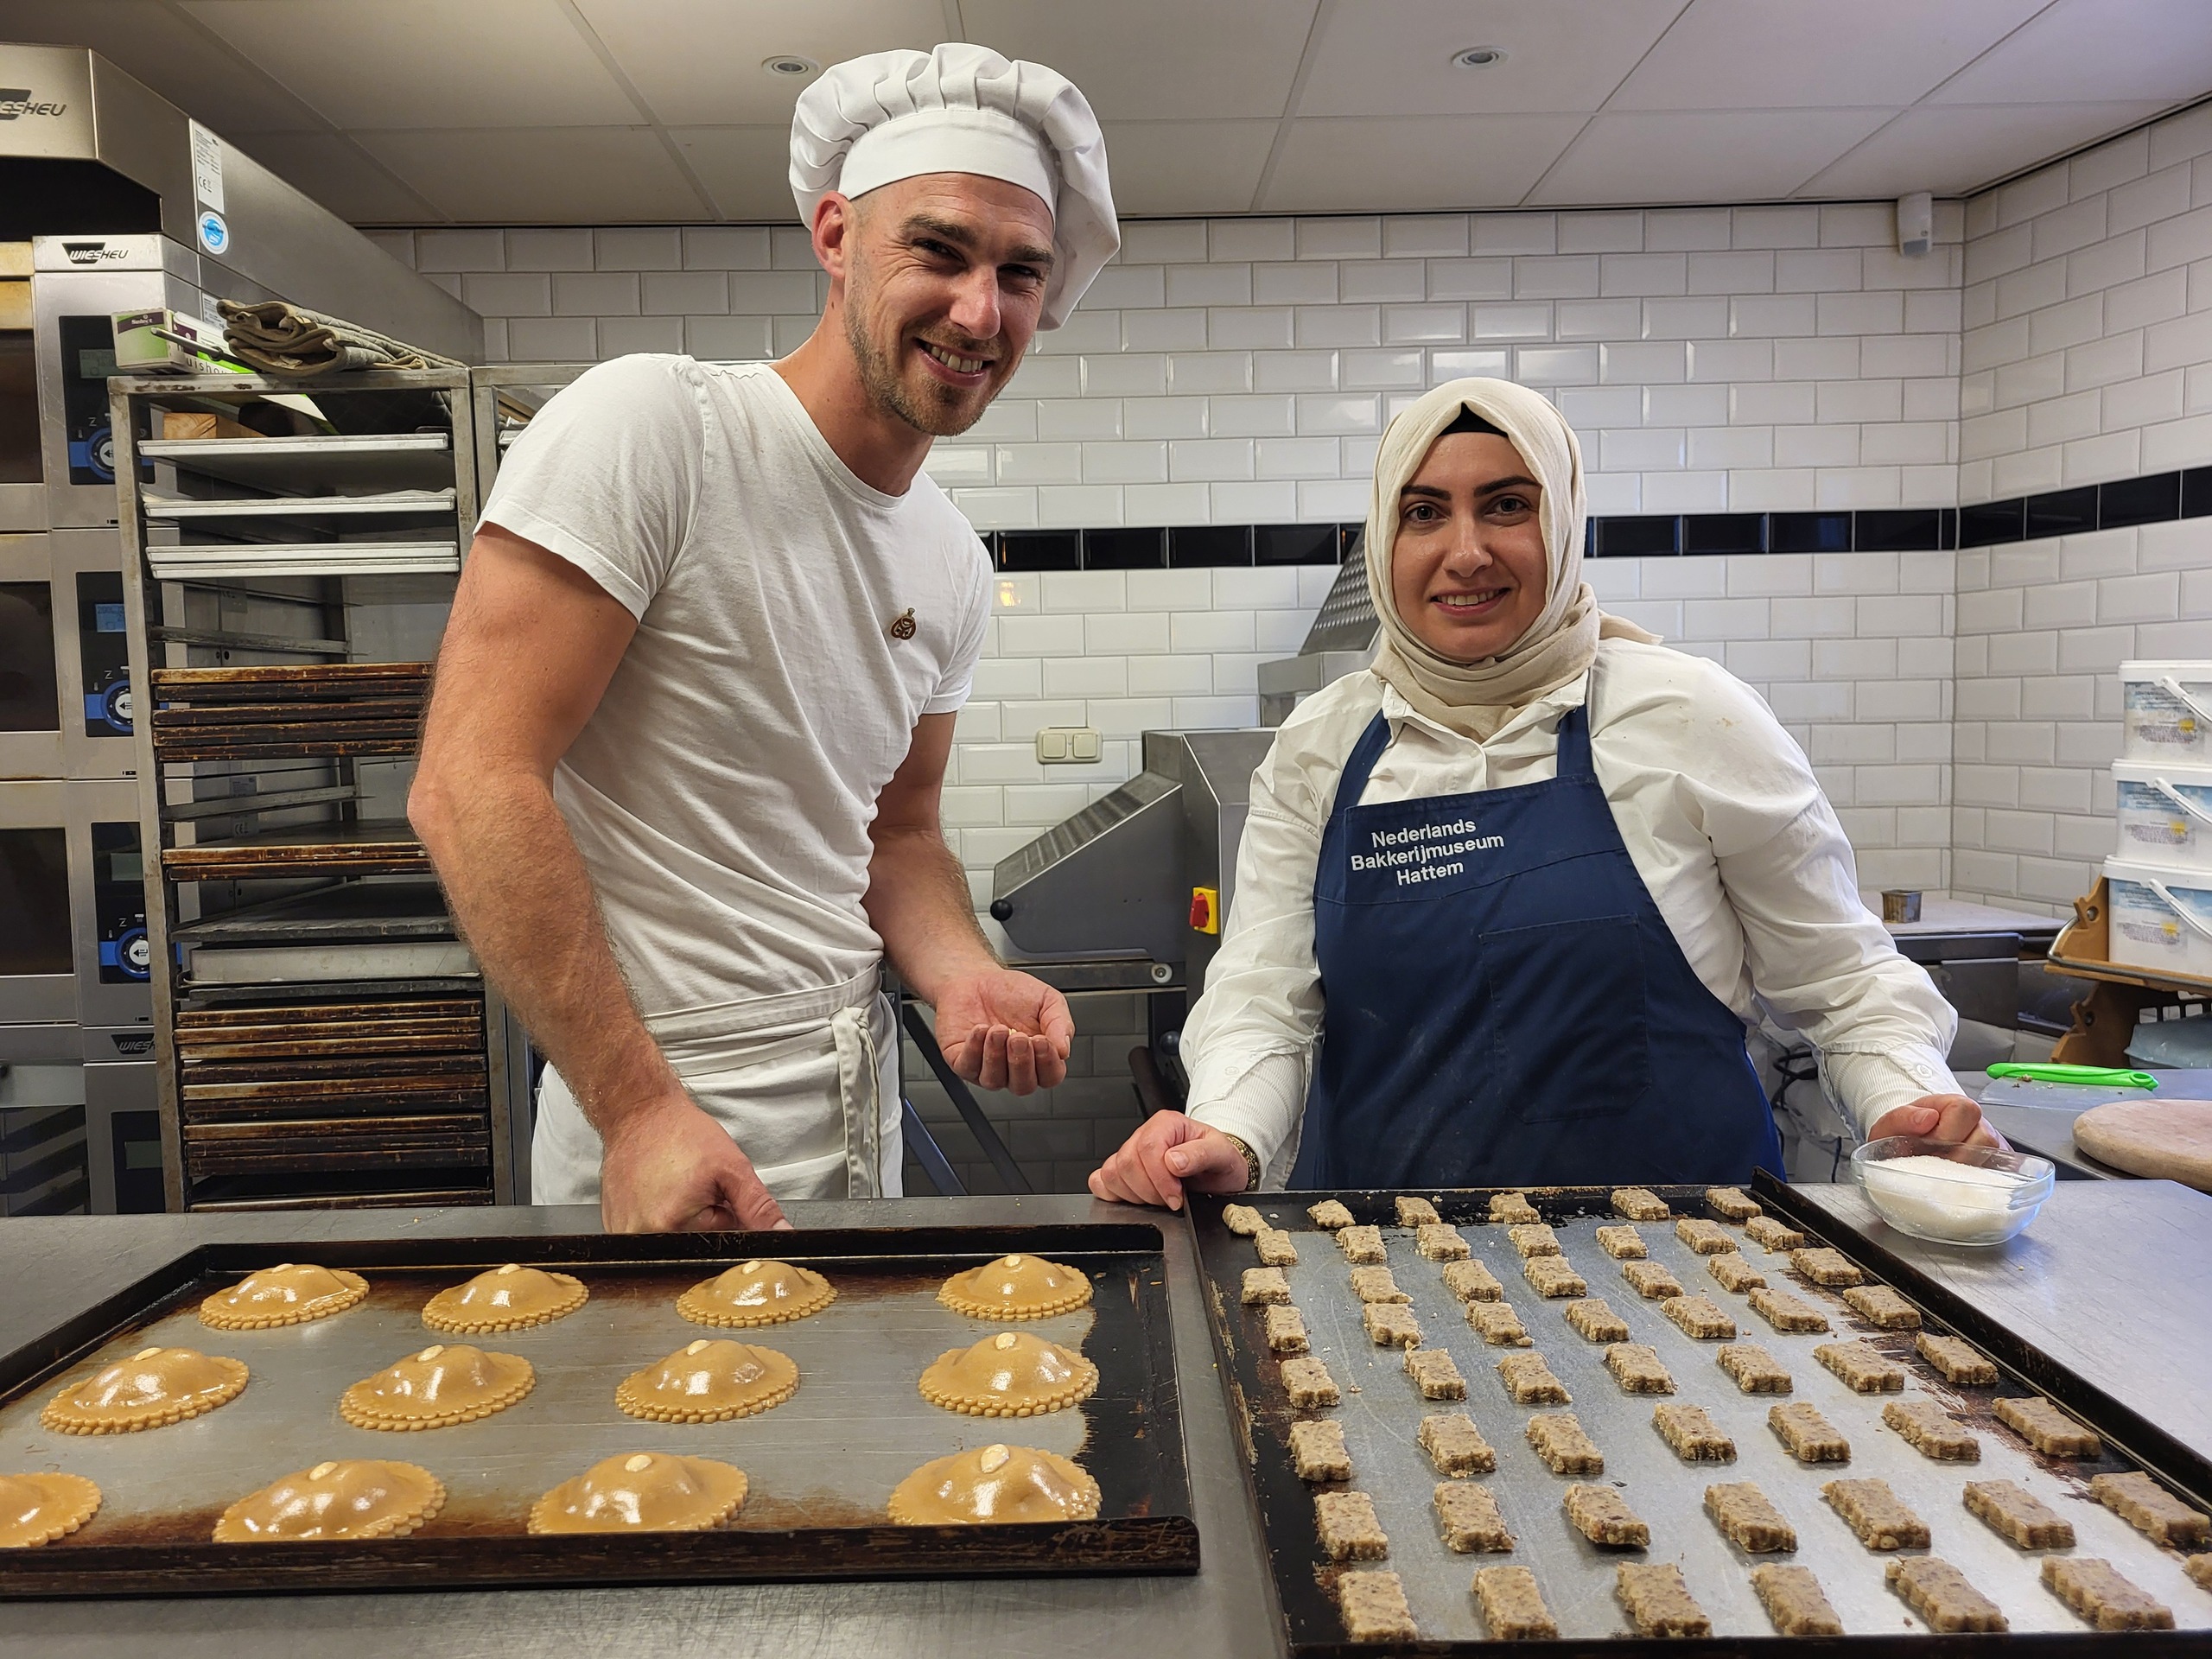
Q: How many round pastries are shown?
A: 12